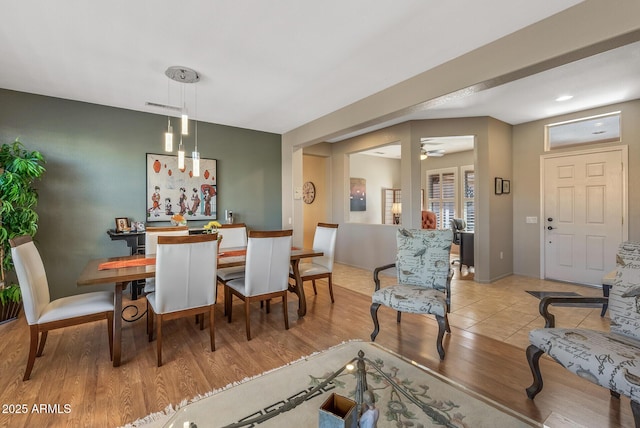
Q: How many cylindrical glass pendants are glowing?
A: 4